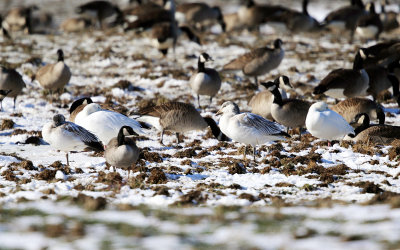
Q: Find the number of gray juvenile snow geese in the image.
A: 2